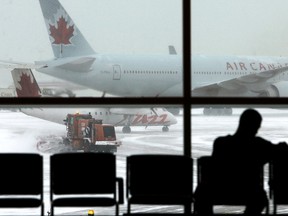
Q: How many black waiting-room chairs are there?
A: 5